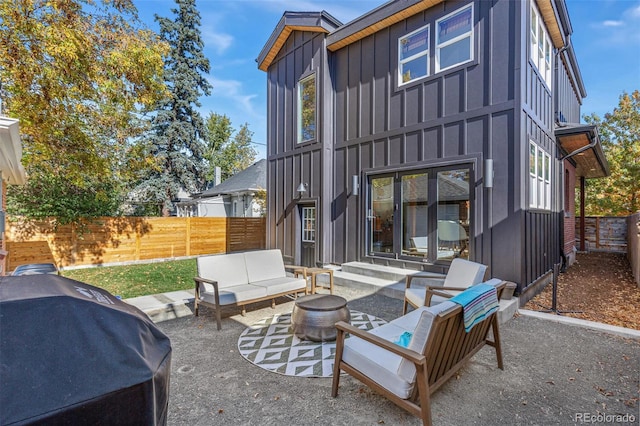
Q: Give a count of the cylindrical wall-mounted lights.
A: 2